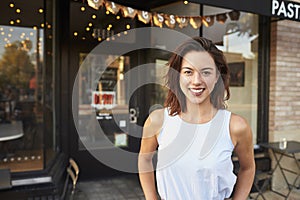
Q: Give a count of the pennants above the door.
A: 11